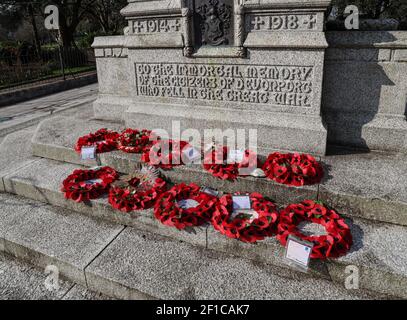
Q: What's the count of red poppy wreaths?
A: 10